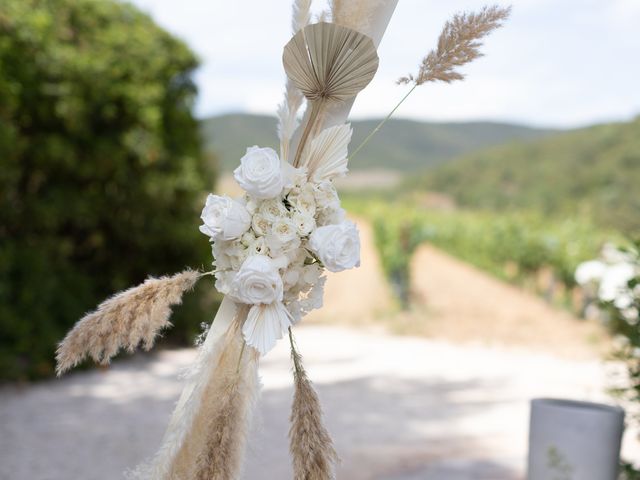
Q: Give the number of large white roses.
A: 4